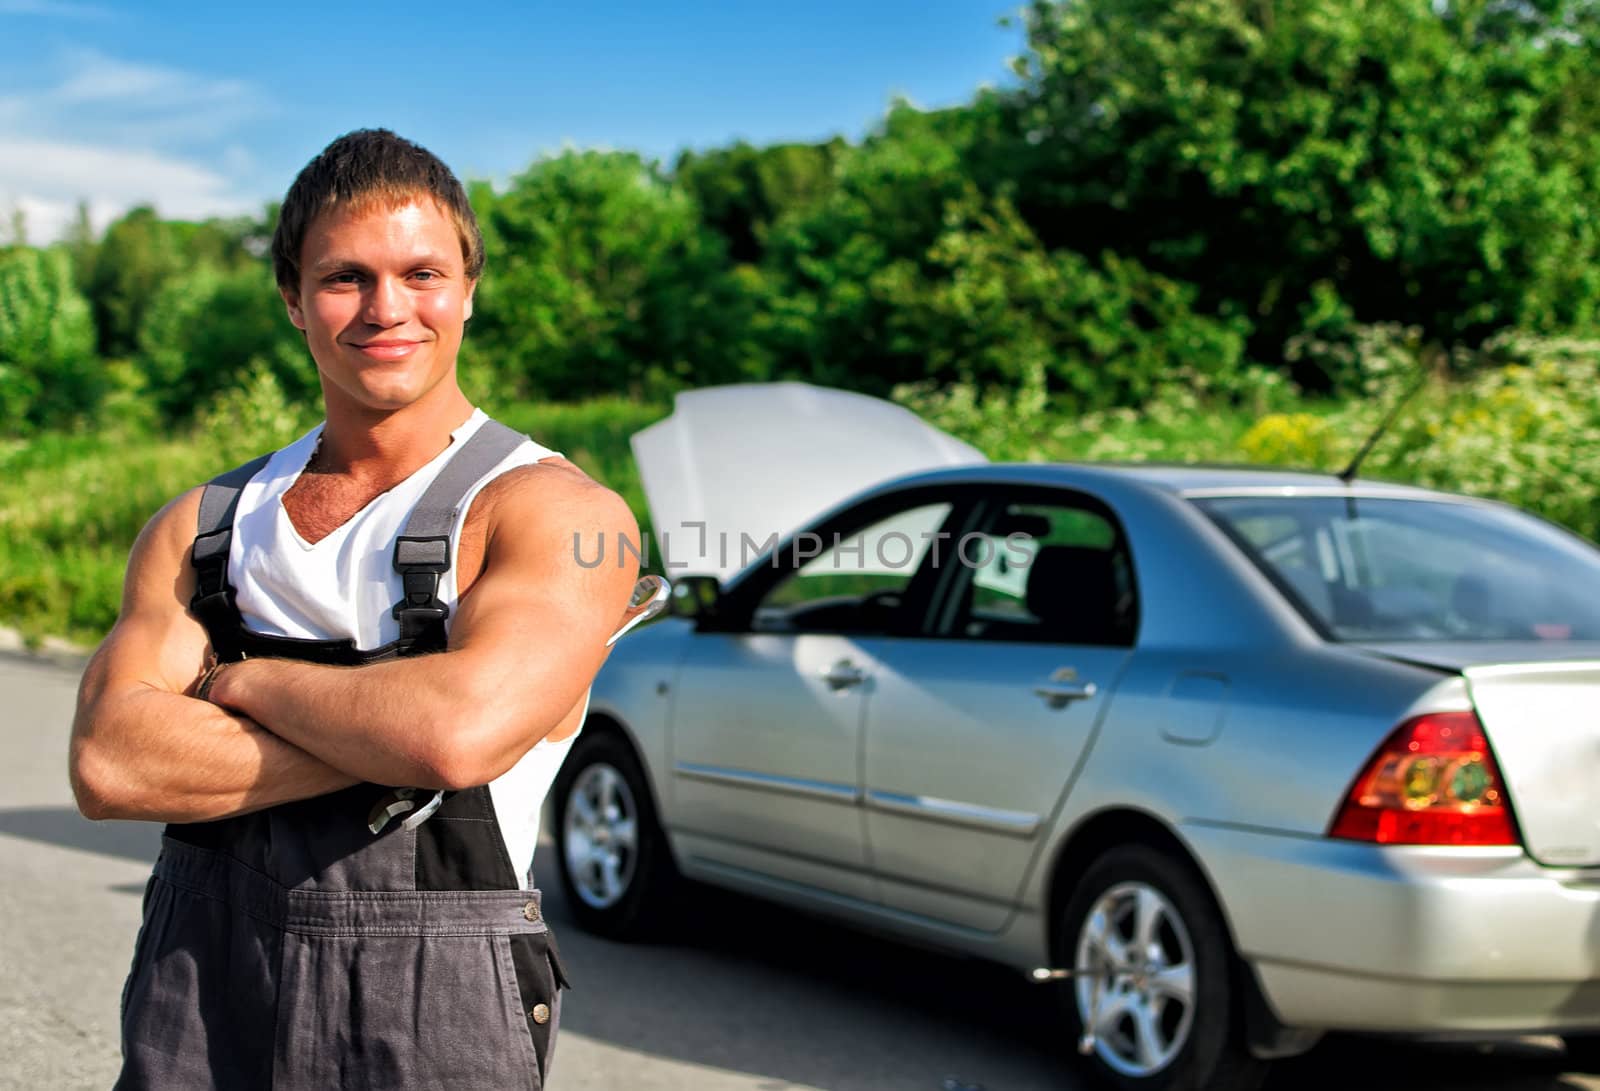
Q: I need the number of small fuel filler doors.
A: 1